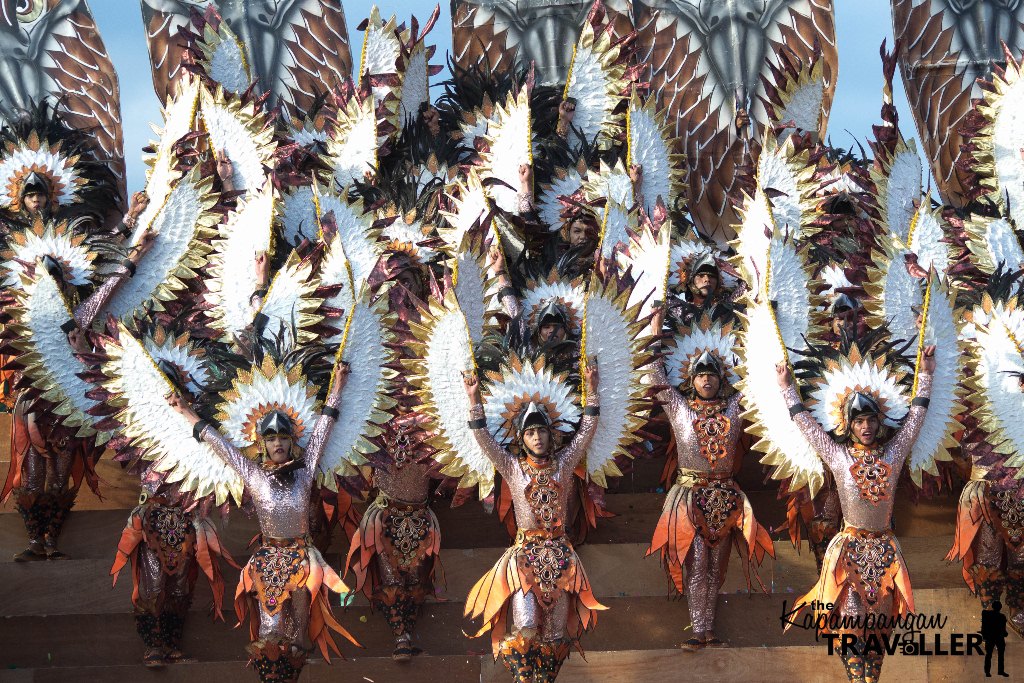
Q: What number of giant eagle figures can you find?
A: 5